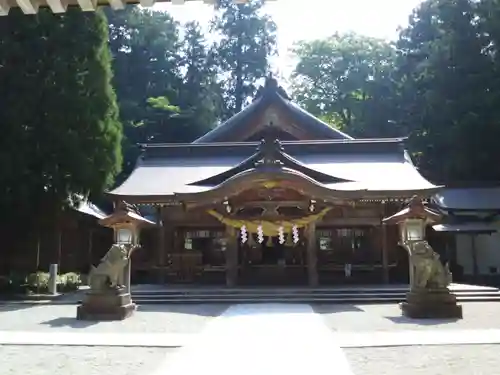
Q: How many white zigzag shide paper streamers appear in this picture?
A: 4